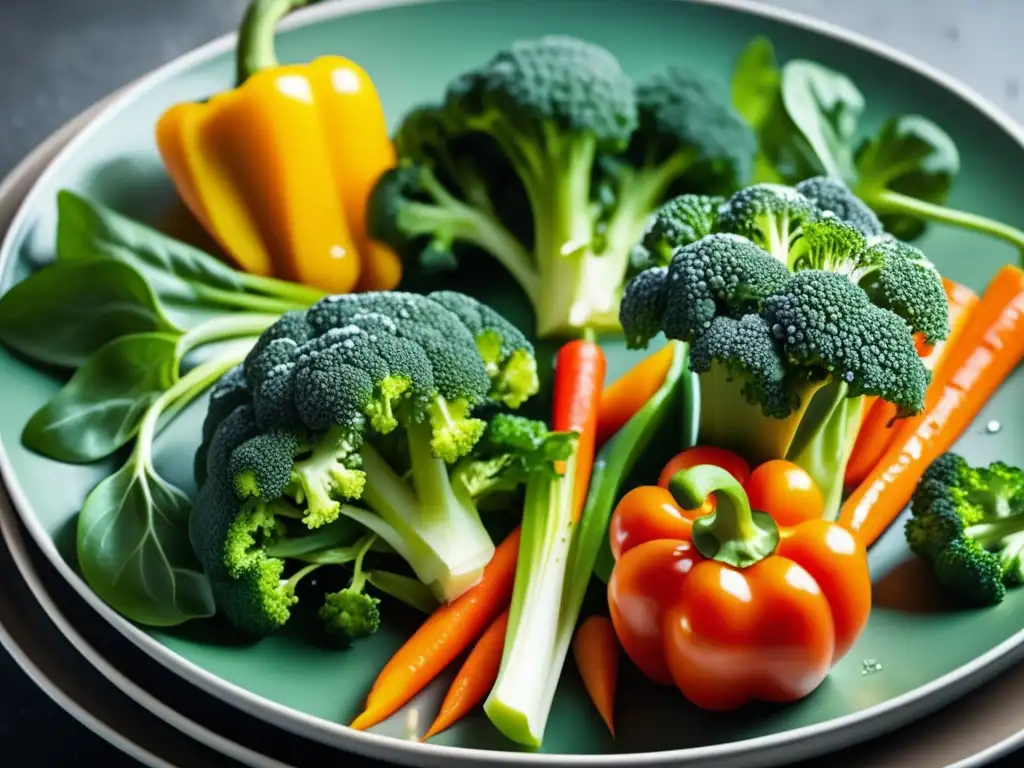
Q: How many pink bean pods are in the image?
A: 0